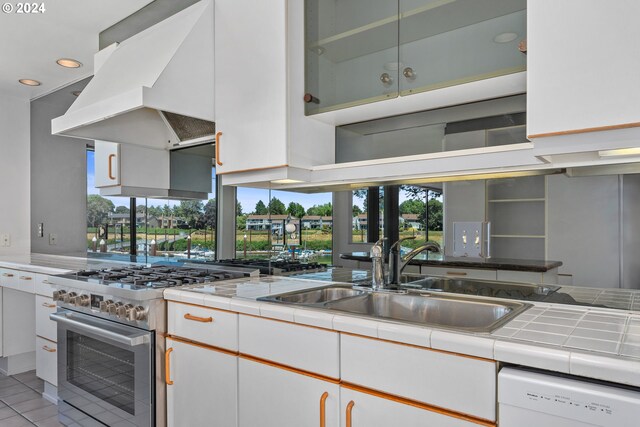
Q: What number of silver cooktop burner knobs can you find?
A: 7